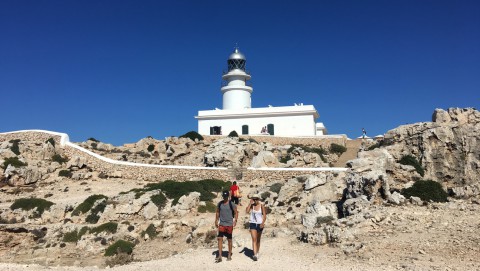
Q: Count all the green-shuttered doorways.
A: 3